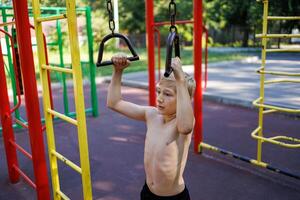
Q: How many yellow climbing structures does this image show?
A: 2